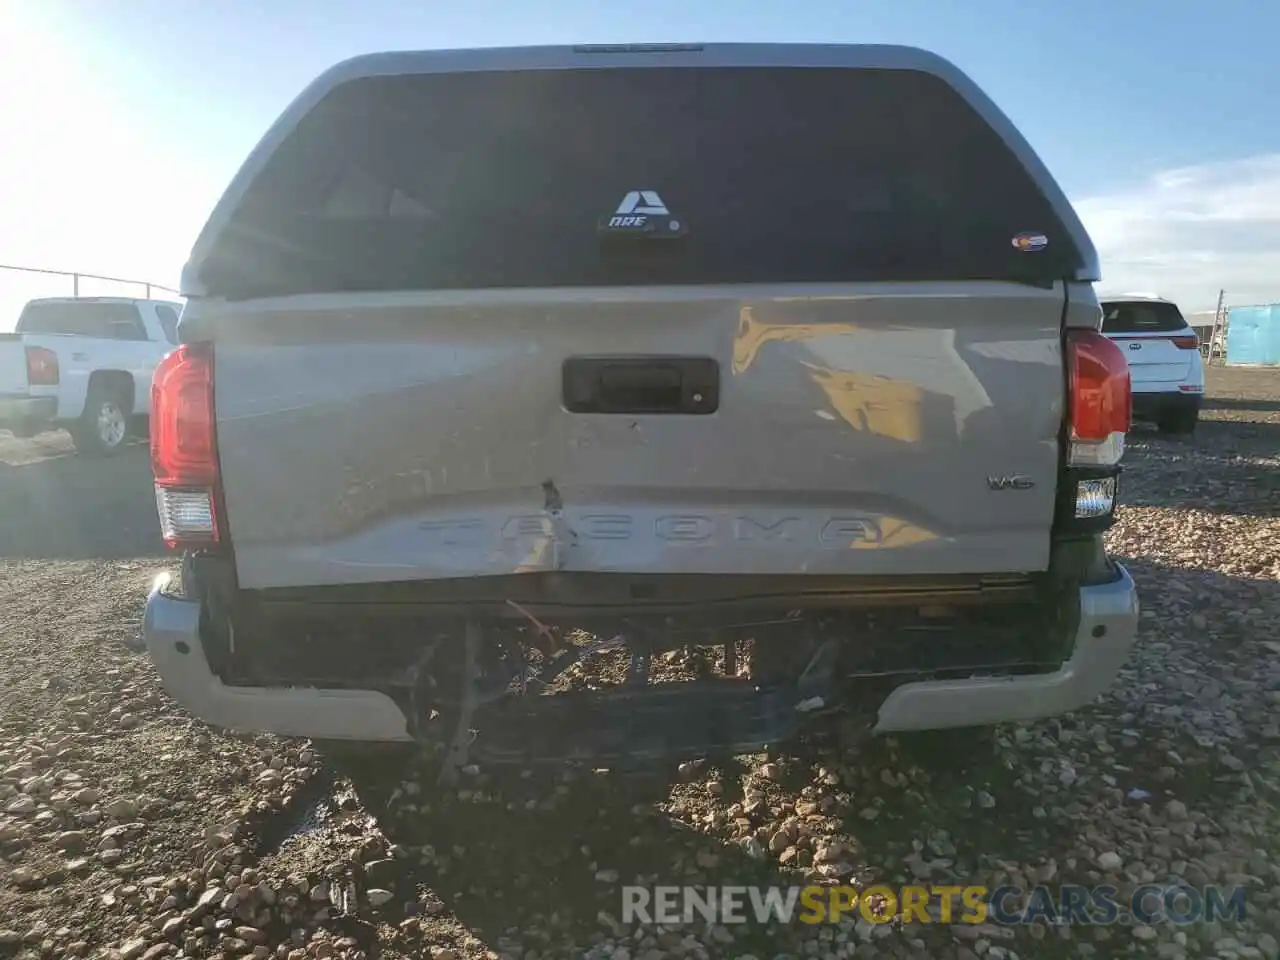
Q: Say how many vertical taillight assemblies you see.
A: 3